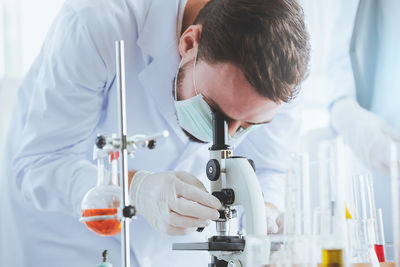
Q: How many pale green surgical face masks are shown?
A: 1